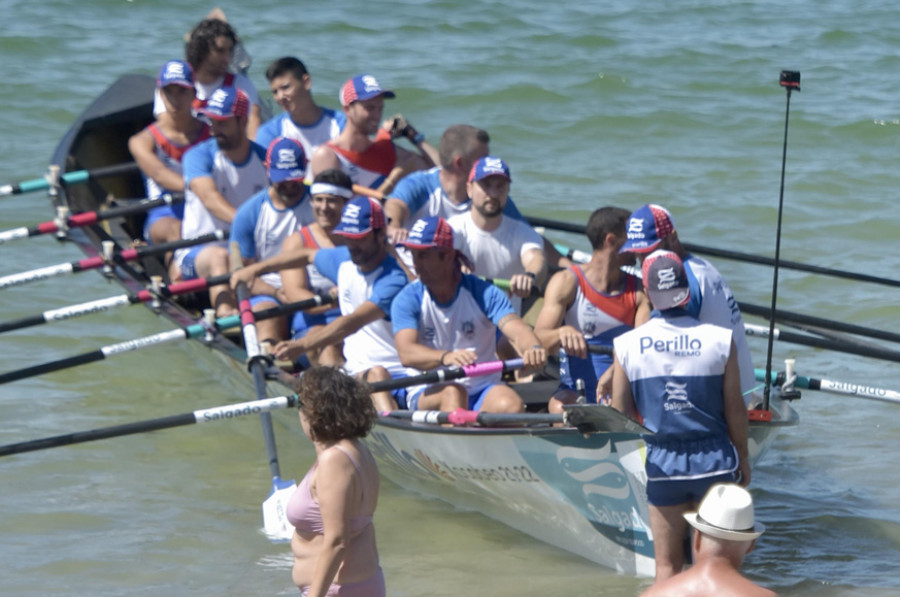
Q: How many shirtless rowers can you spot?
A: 0